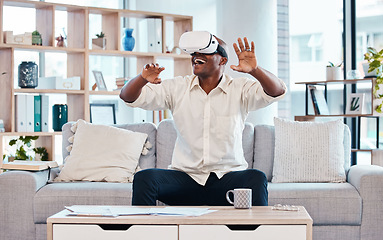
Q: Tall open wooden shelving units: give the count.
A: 1